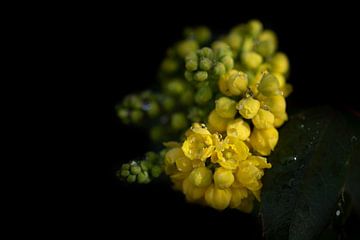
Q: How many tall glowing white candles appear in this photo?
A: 0